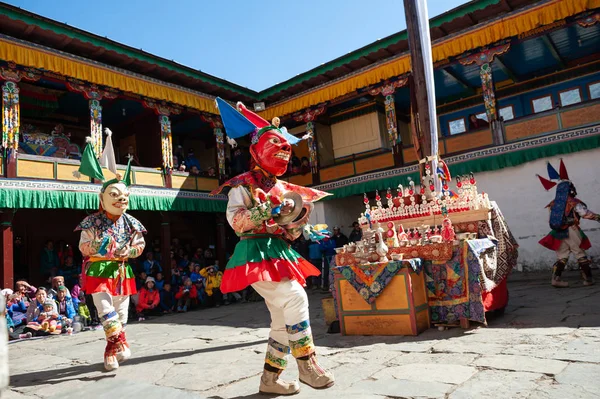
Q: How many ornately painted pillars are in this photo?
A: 7